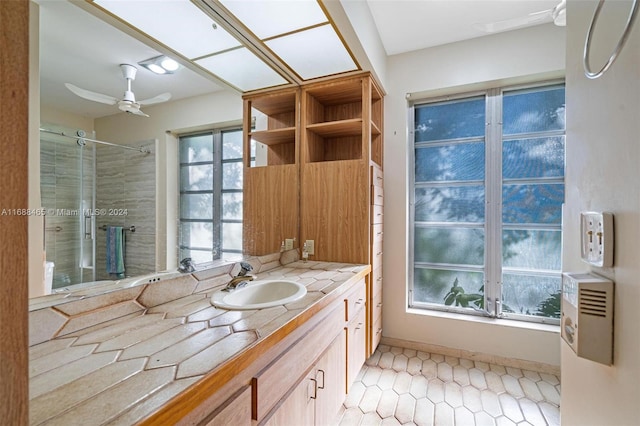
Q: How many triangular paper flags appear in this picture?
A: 0